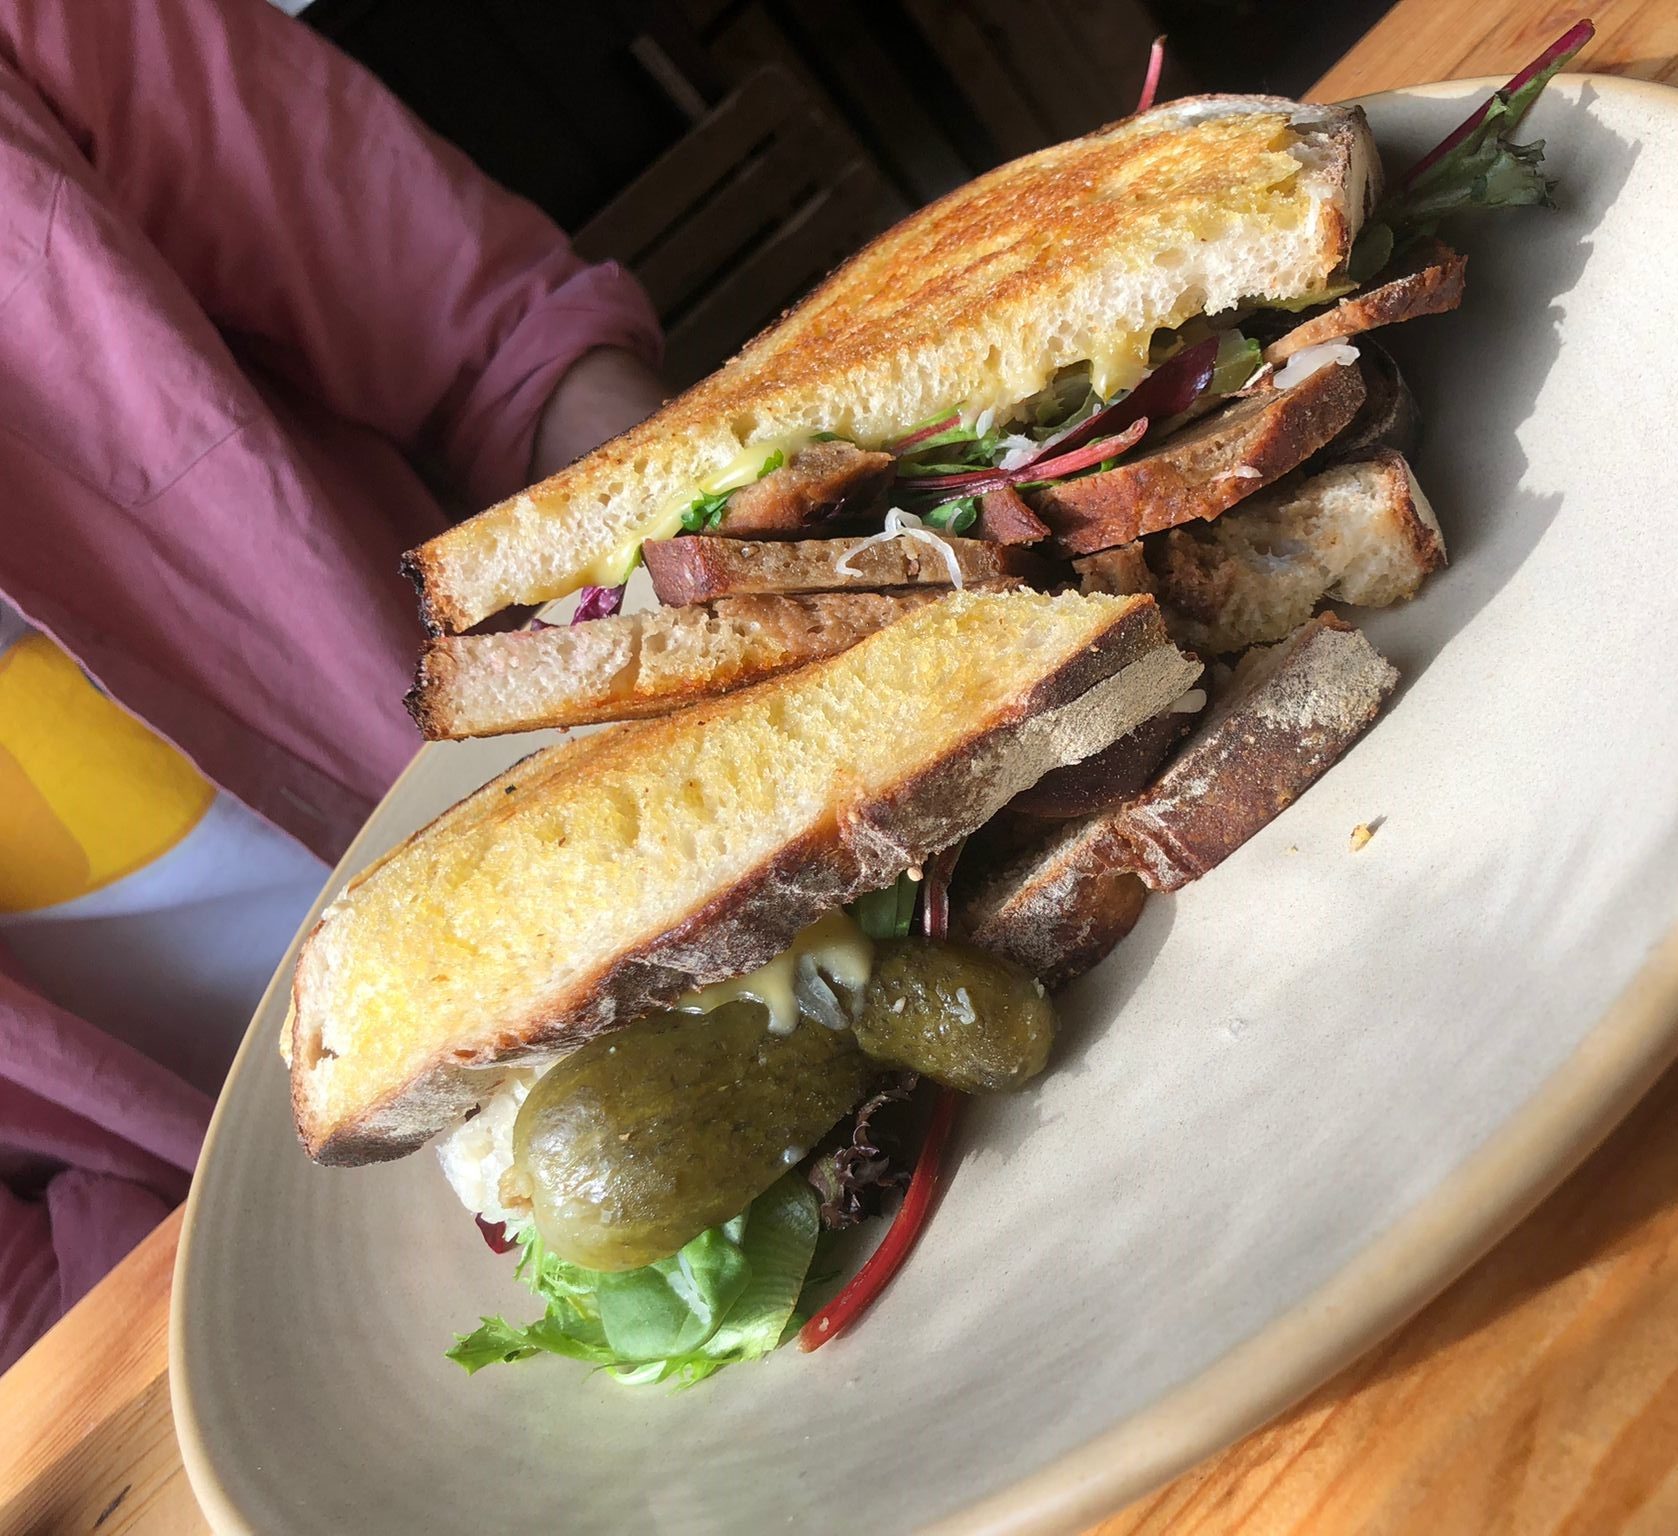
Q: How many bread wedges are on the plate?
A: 4